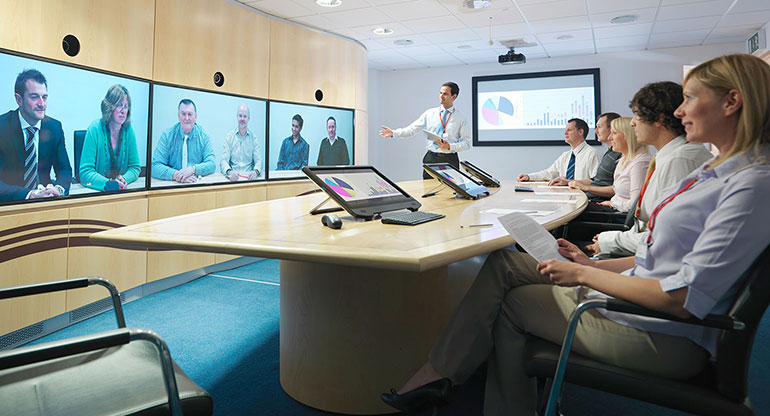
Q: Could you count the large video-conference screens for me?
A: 3